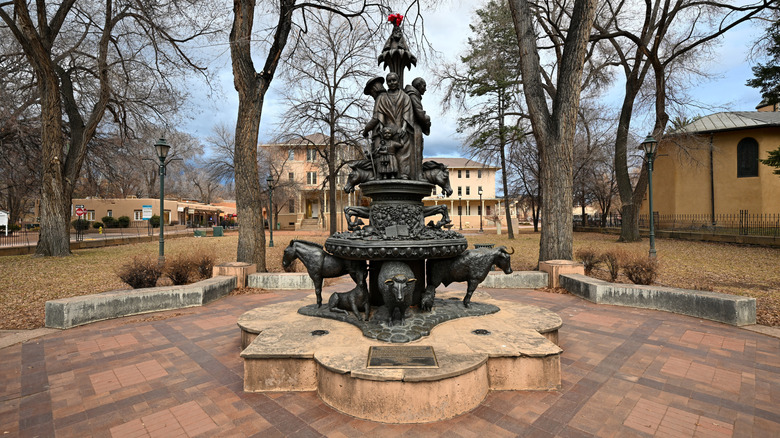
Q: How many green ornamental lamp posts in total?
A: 3